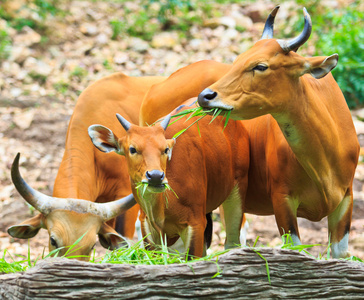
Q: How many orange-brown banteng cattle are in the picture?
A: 3